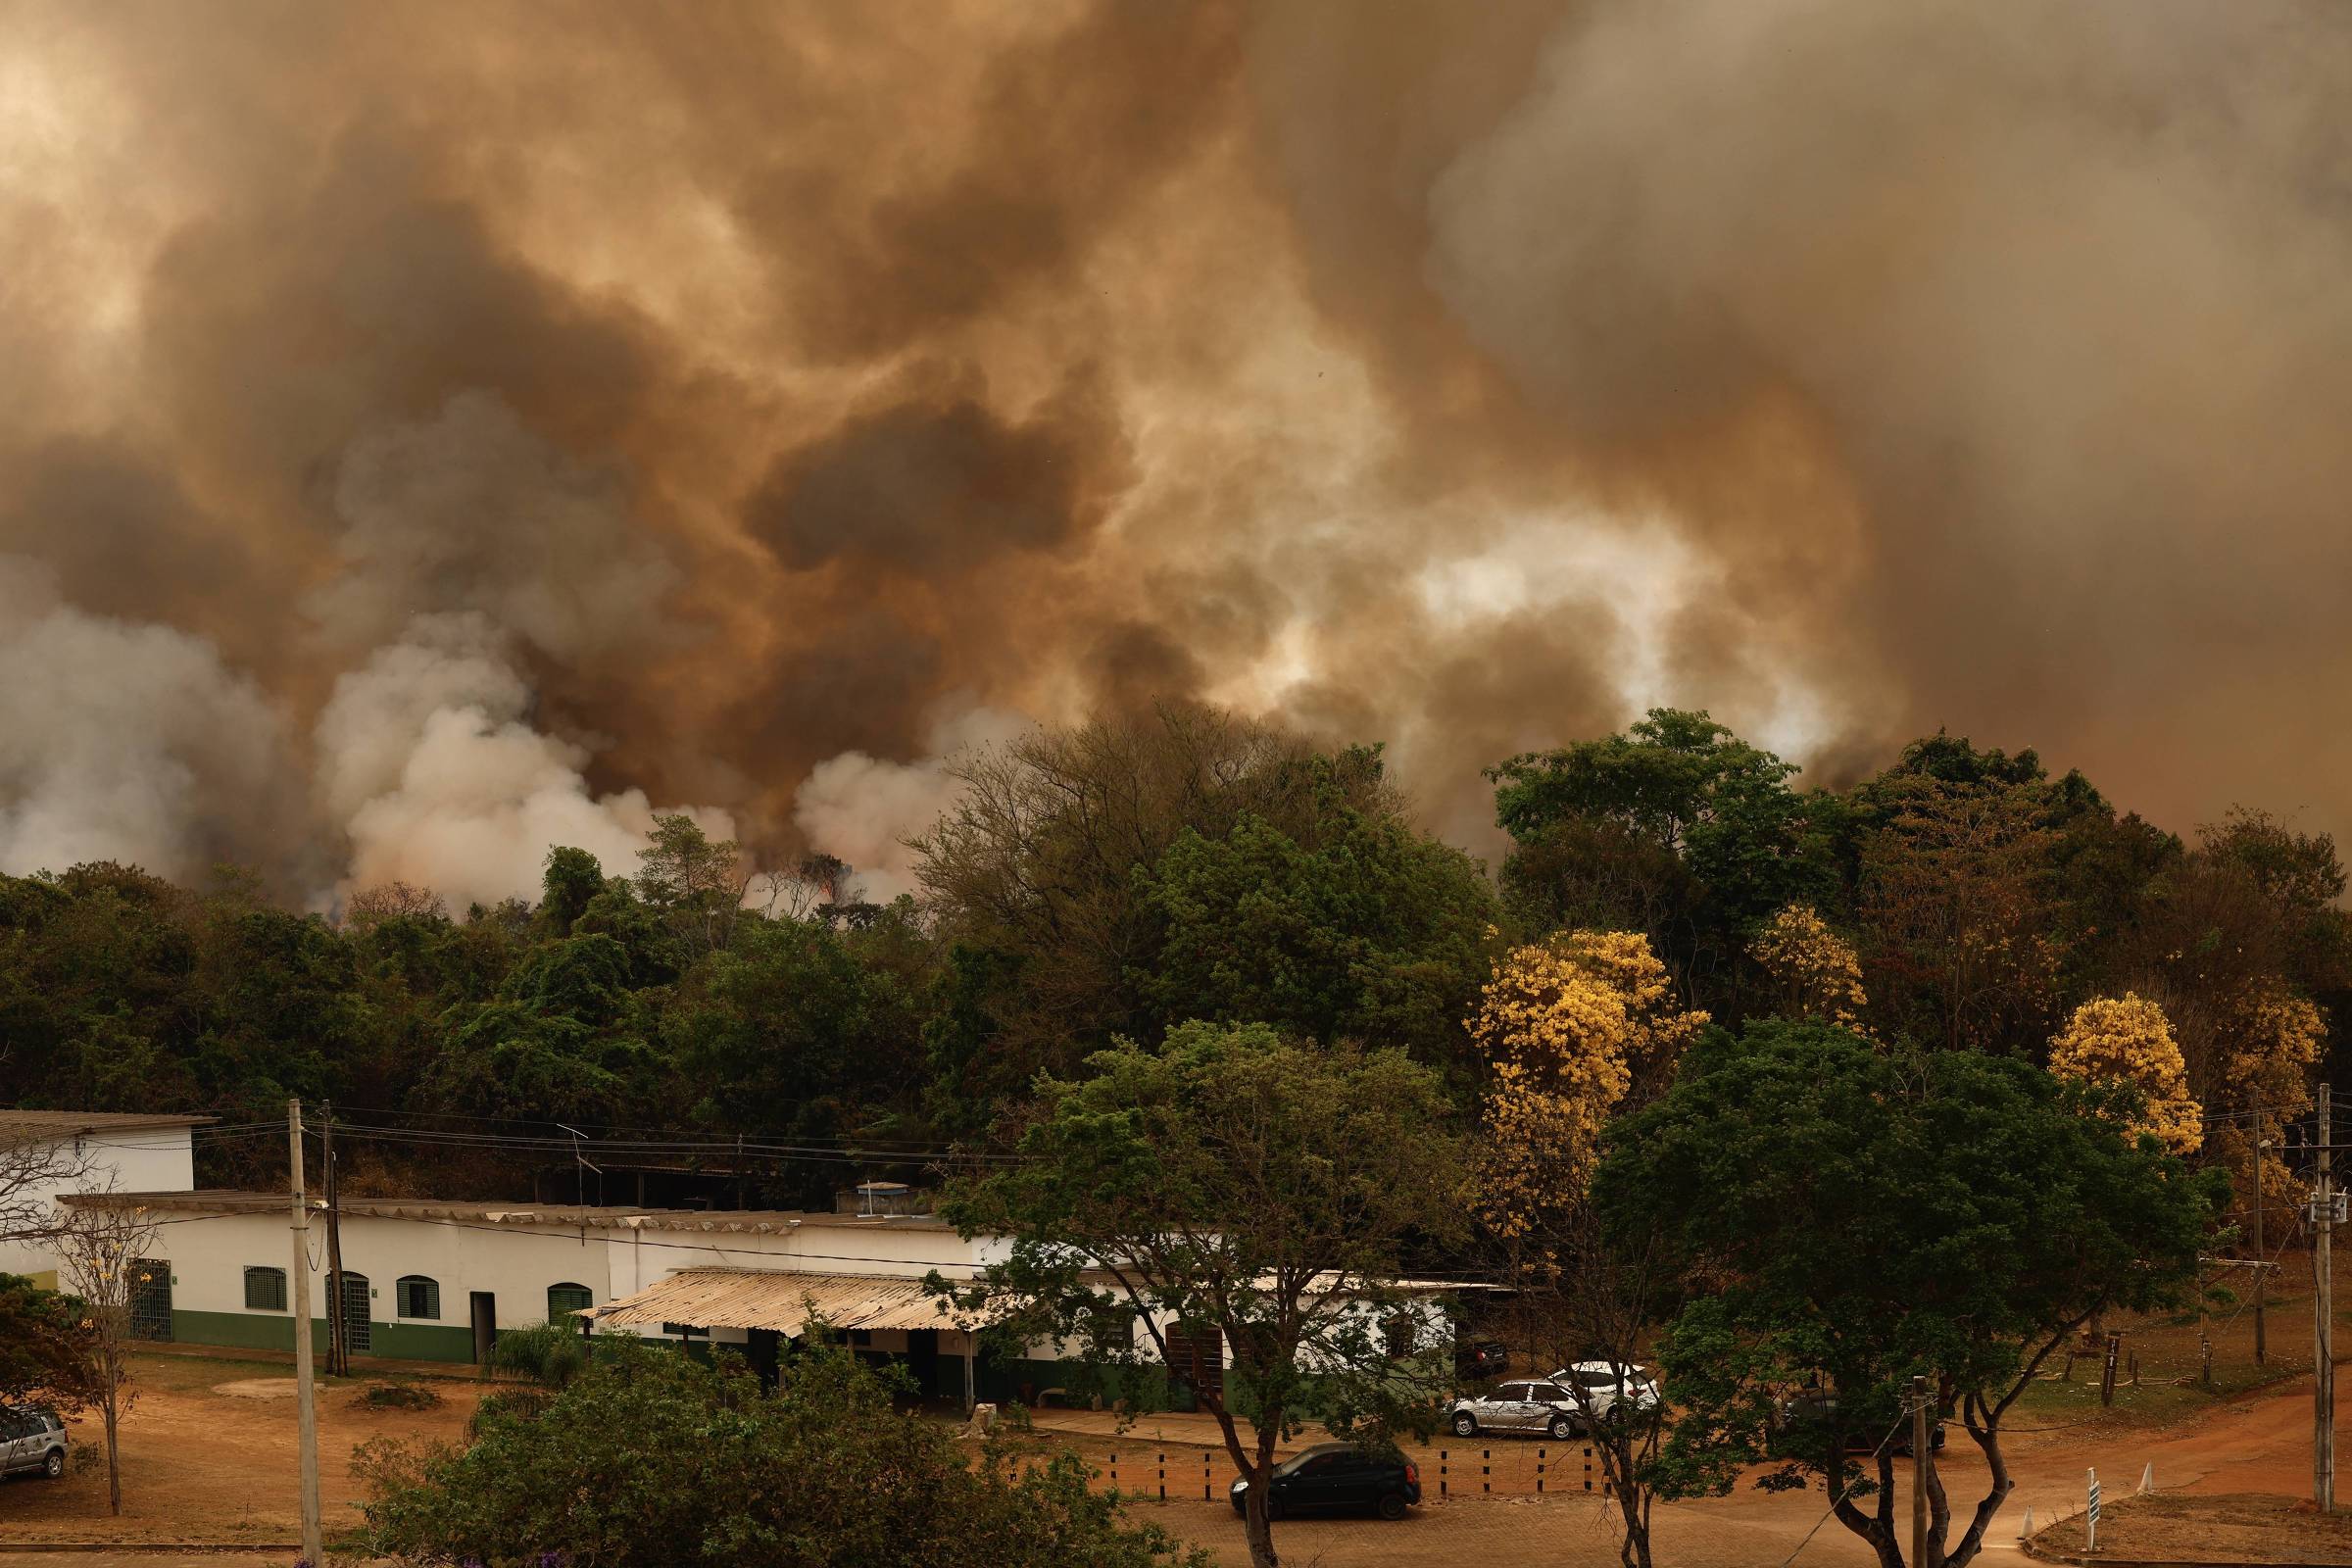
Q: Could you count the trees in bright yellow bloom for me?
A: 4